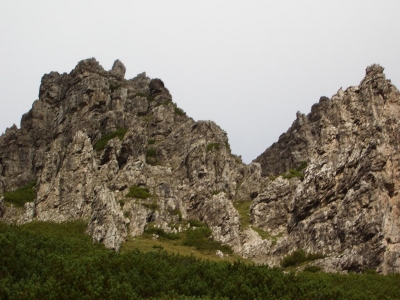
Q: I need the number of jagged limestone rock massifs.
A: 2